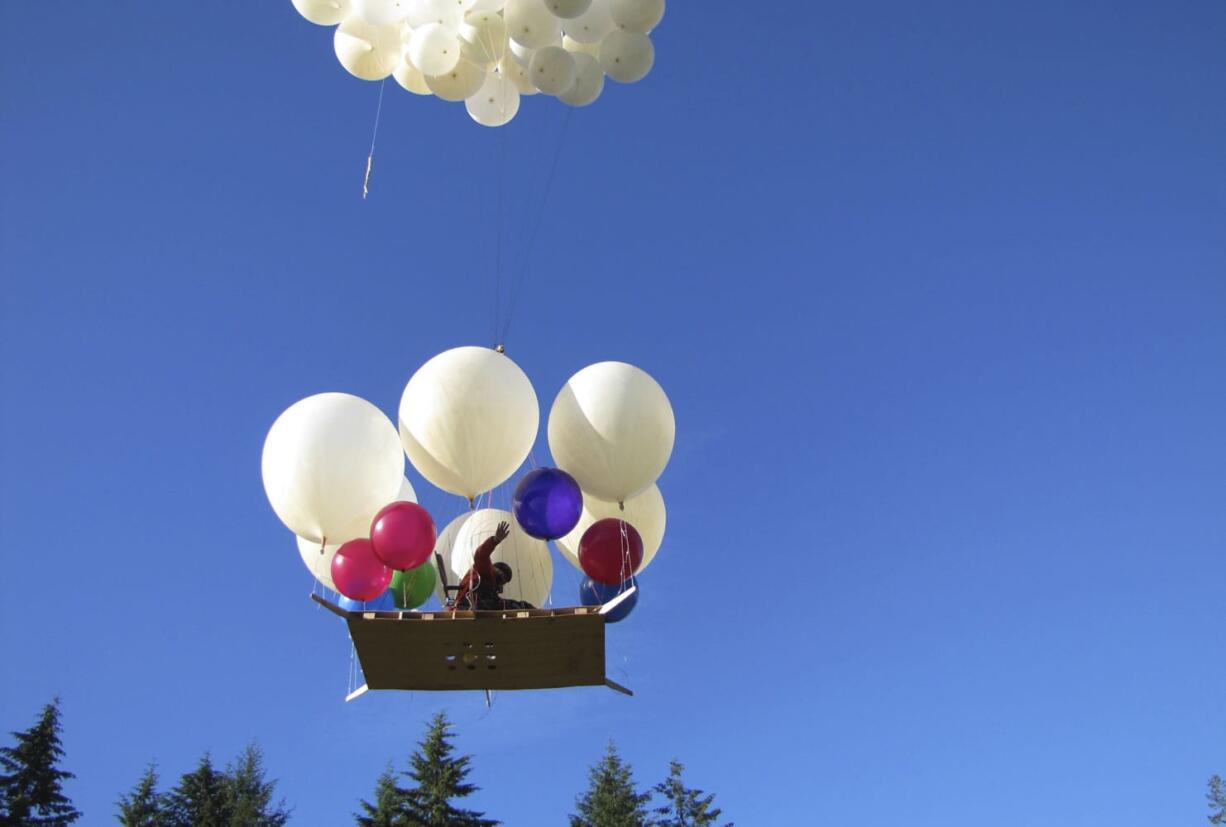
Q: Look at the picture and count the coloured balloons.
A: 7